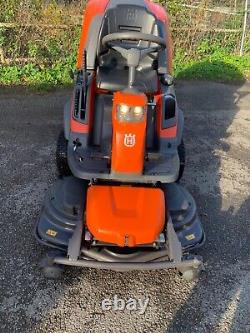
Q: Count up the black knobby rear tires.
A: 2